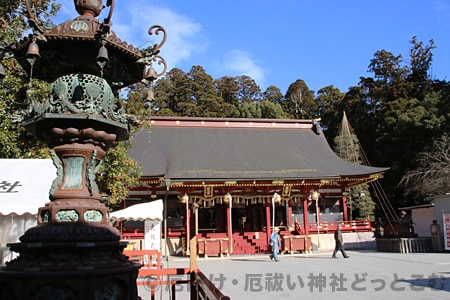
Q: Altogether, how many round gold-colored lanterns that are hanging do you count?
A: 4